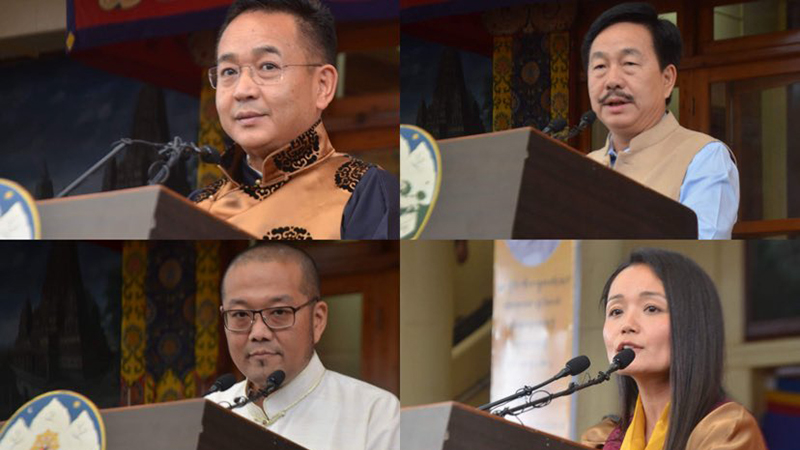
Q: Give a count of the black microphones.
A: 7